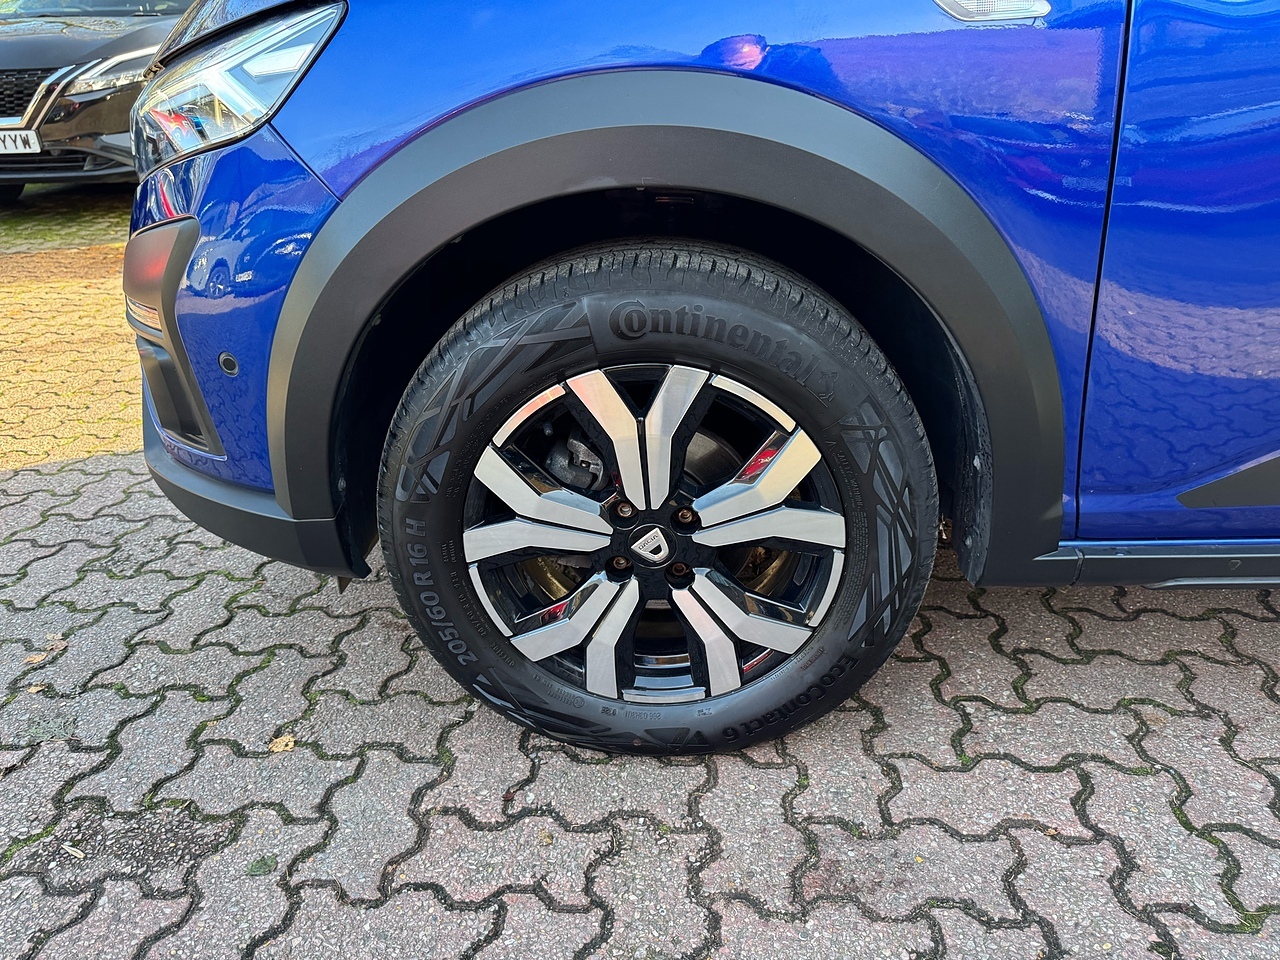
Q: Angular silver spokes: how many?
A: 10